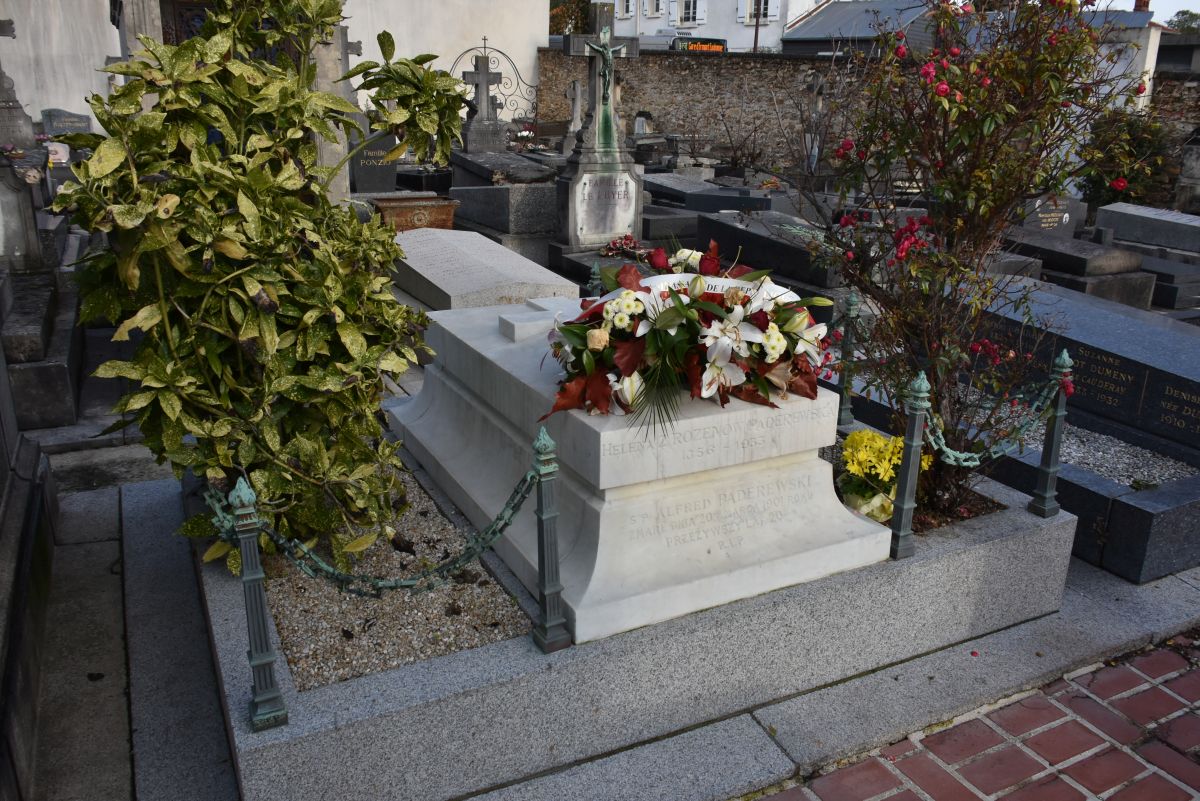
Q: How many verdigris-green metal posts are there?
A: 6